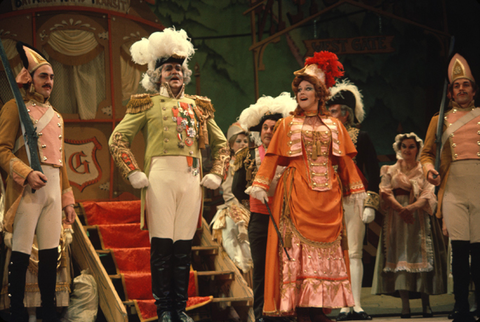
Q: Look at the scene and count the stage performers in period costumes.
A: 8